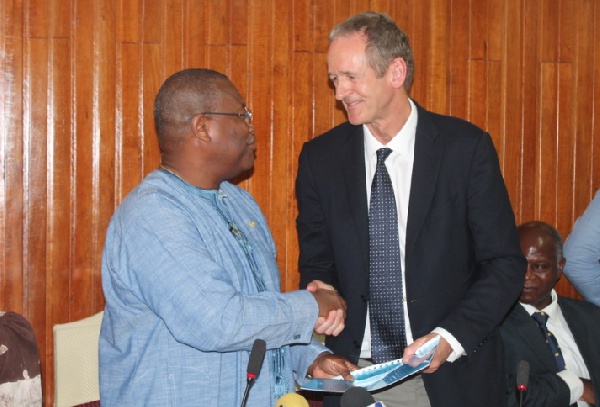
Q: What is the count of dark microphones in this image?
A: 3